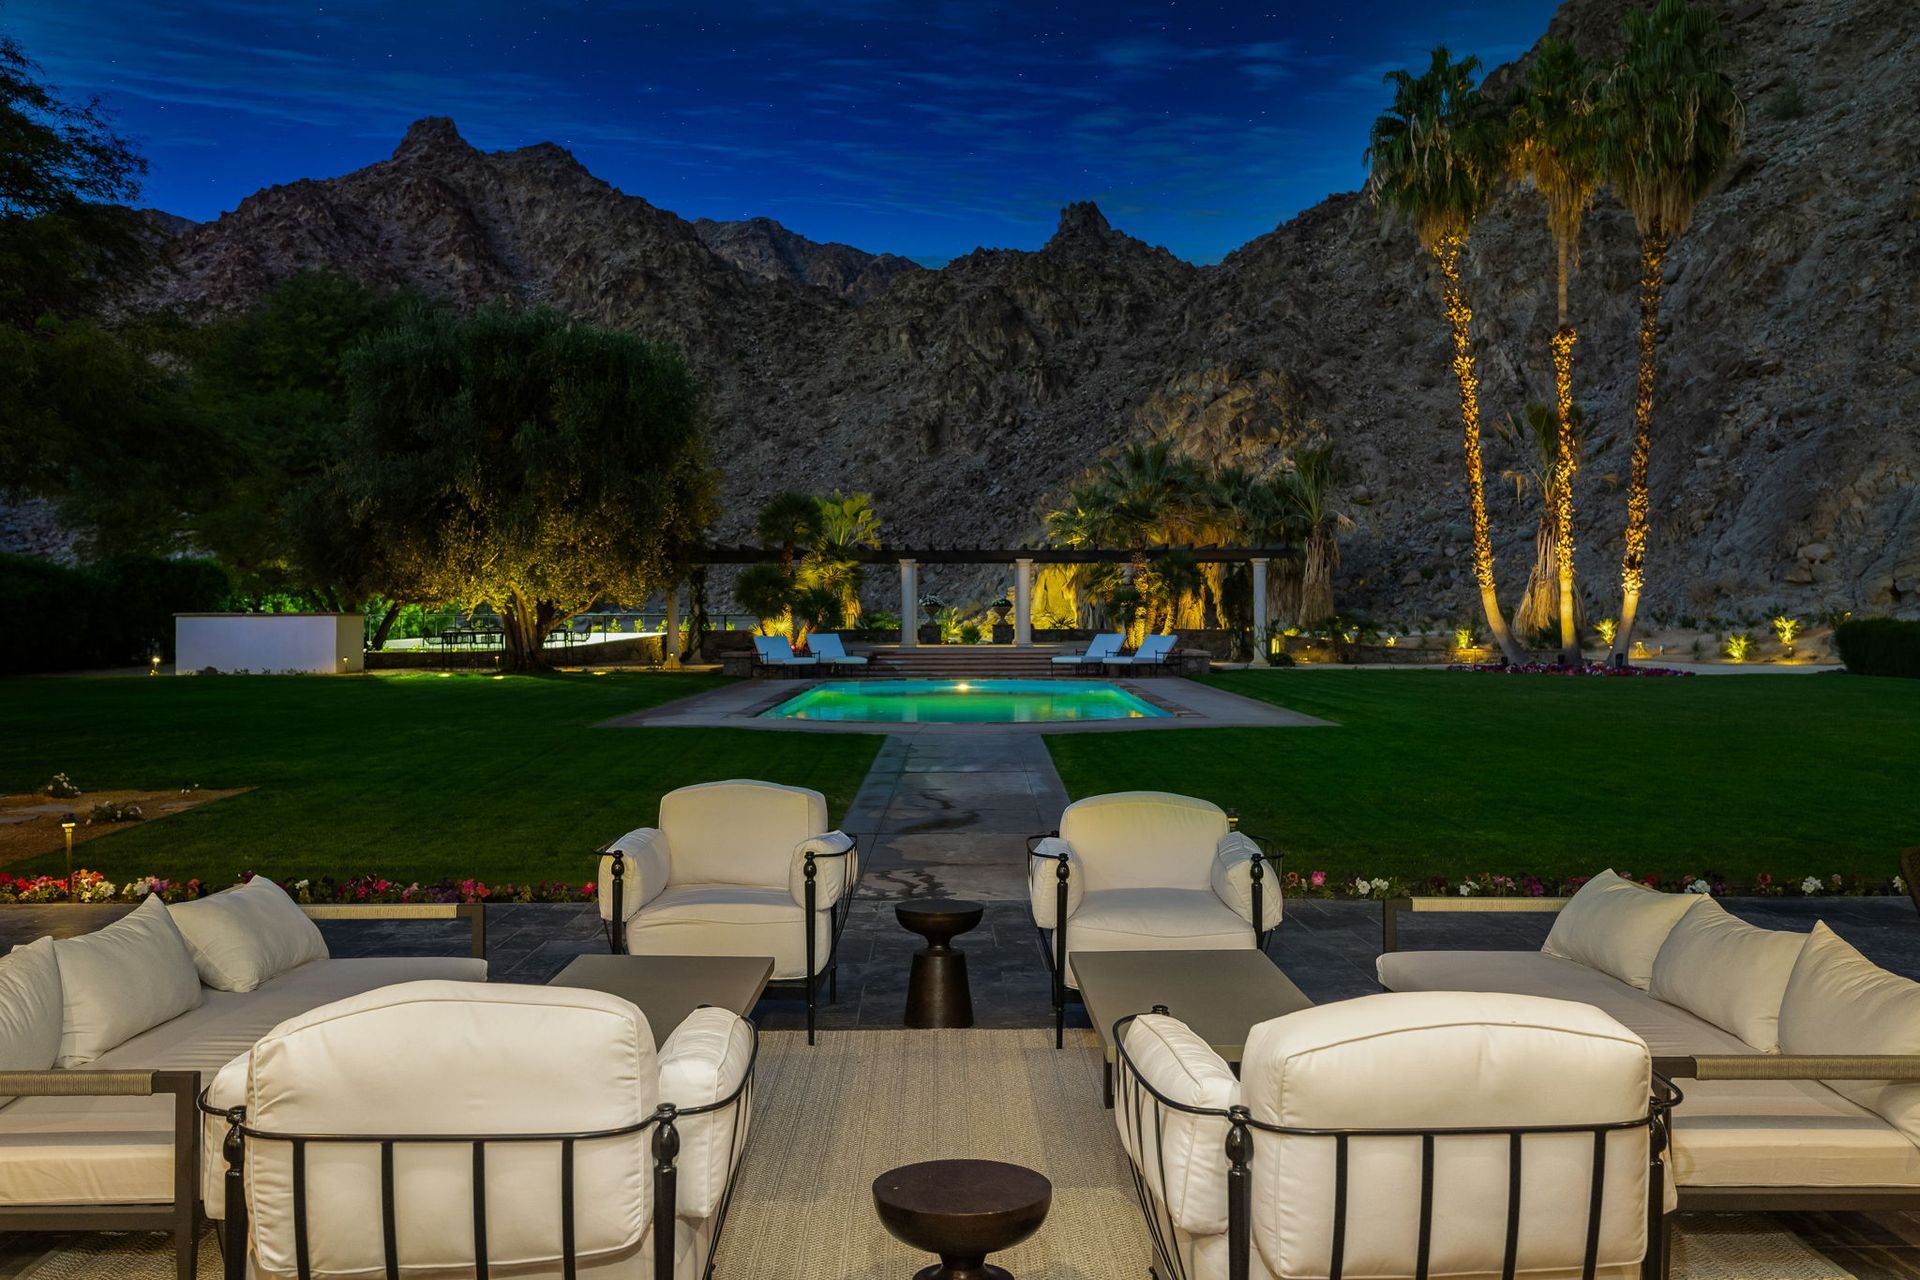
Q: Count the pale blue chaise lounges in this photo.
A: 4